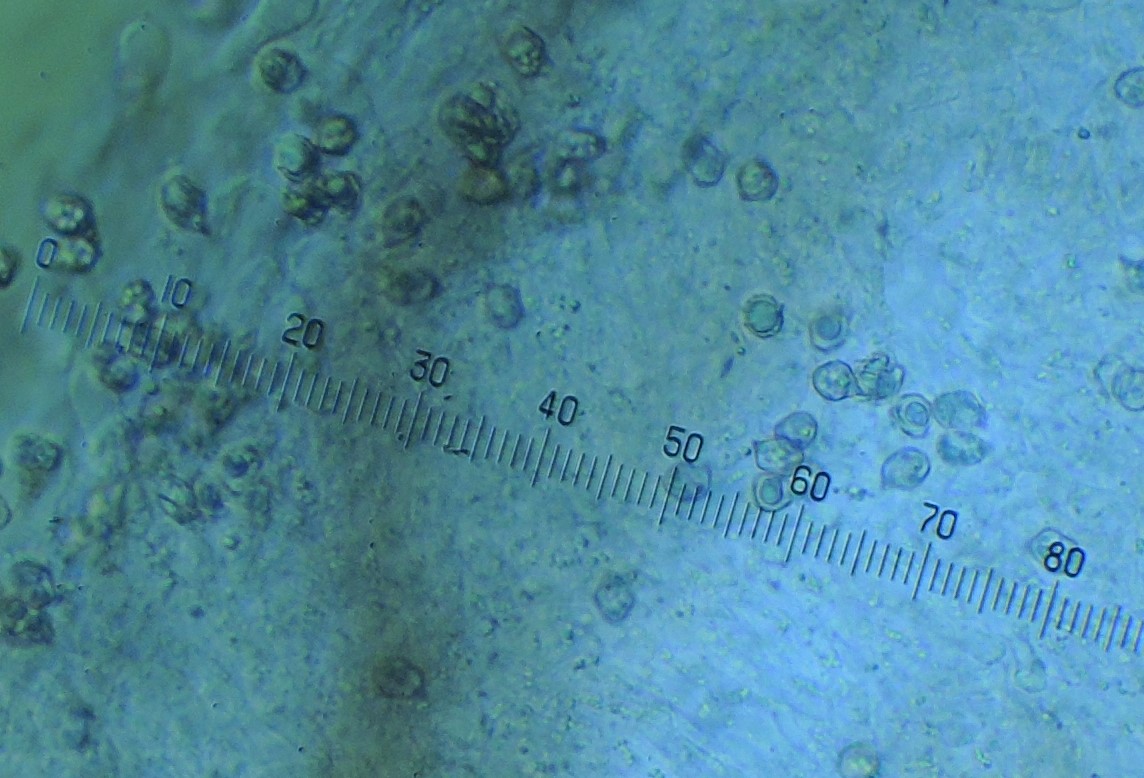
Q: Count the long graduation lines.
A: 9